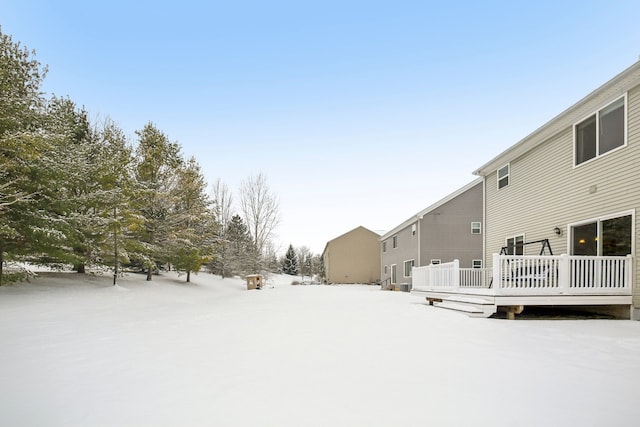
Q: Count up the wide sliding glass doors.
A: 1